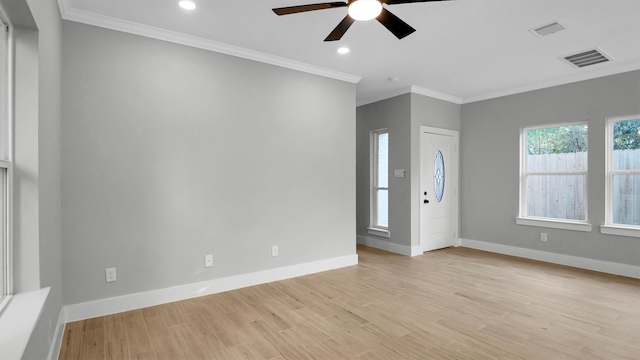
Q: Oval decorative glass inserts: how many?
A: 1